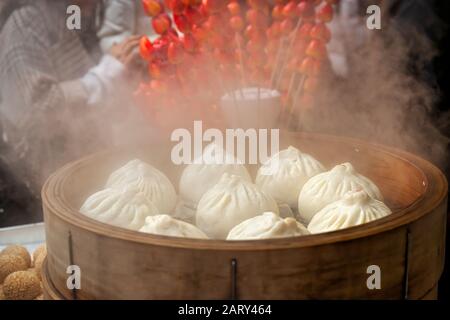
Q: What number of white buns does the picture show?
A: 9